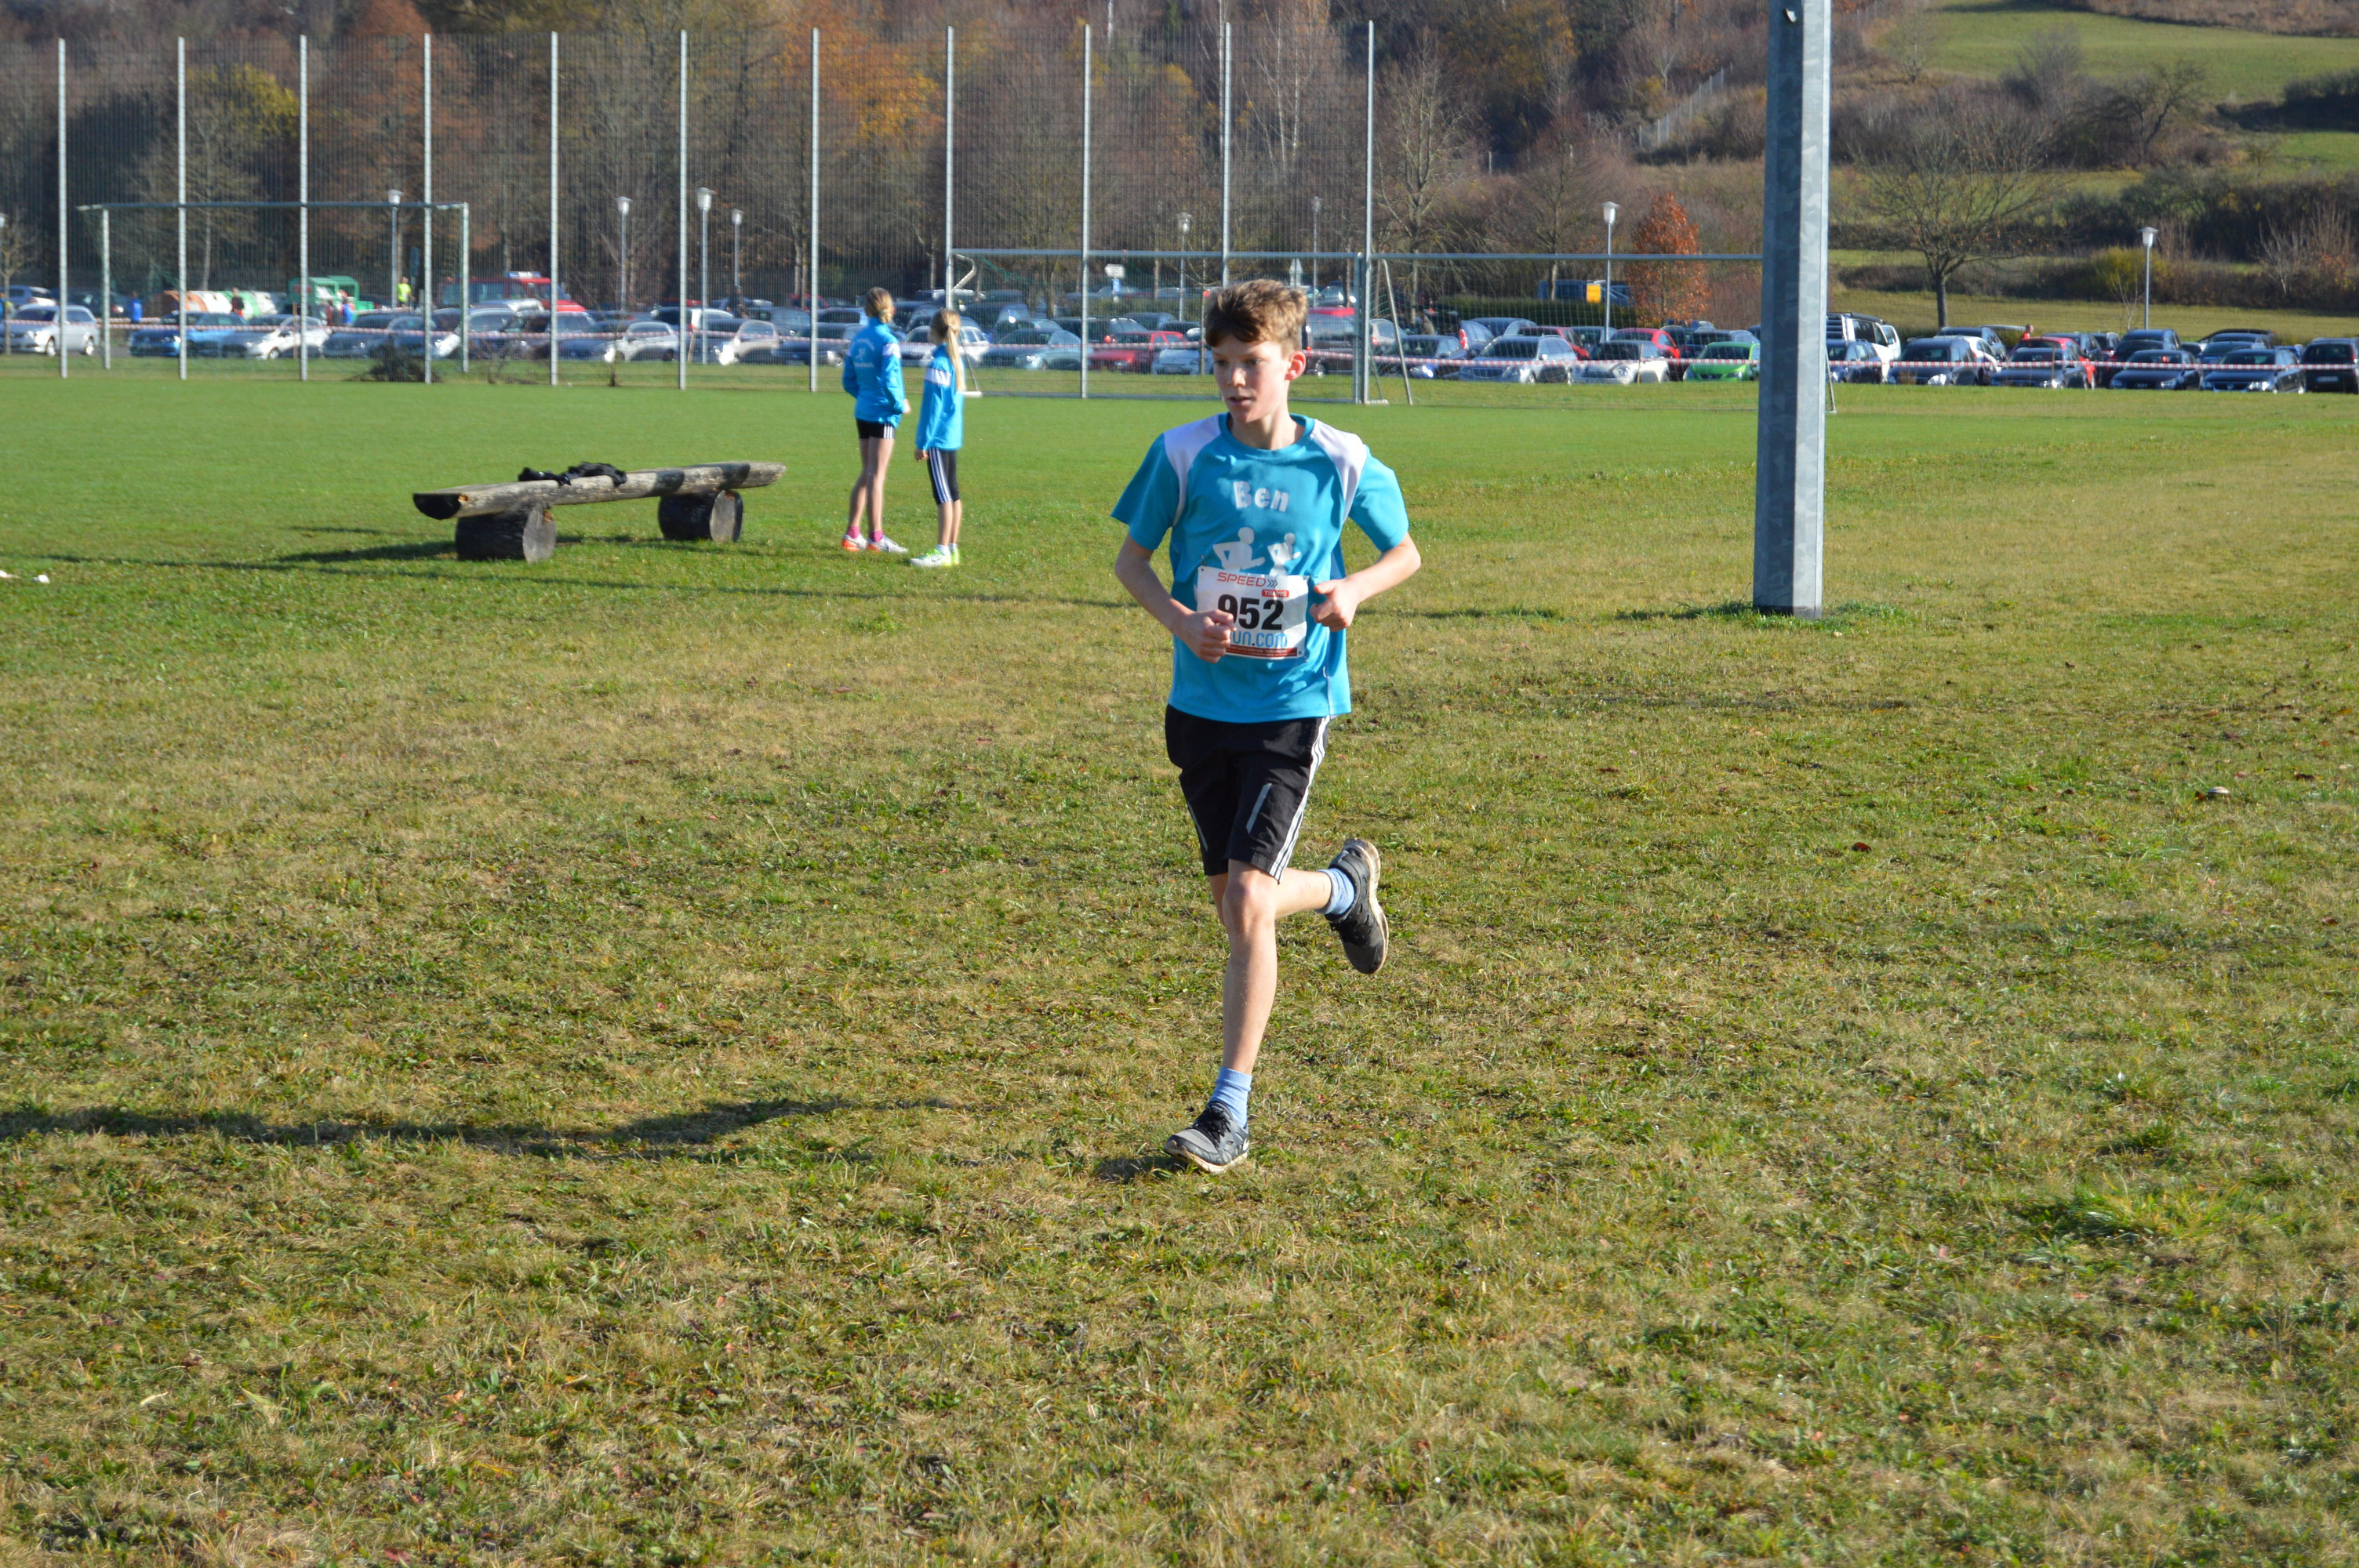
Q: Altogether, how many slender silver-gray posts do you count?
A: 11